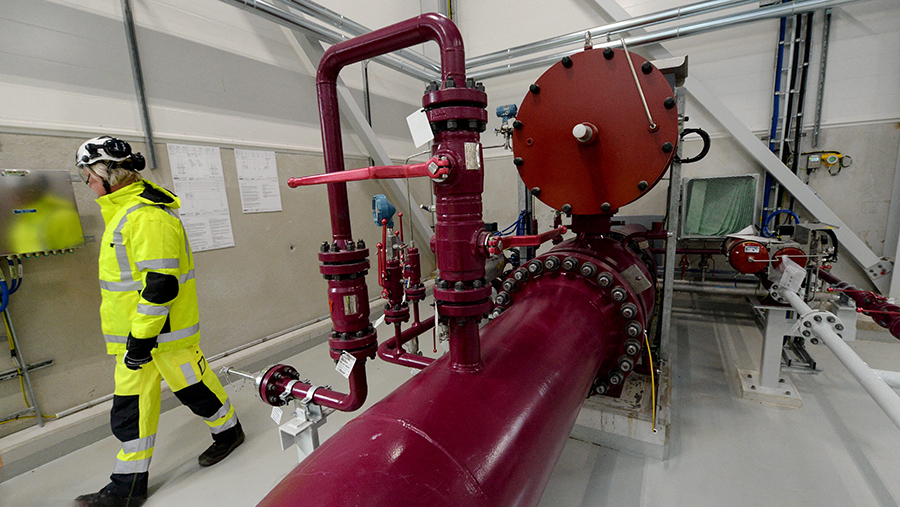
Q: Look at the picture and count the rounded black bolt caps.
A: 12